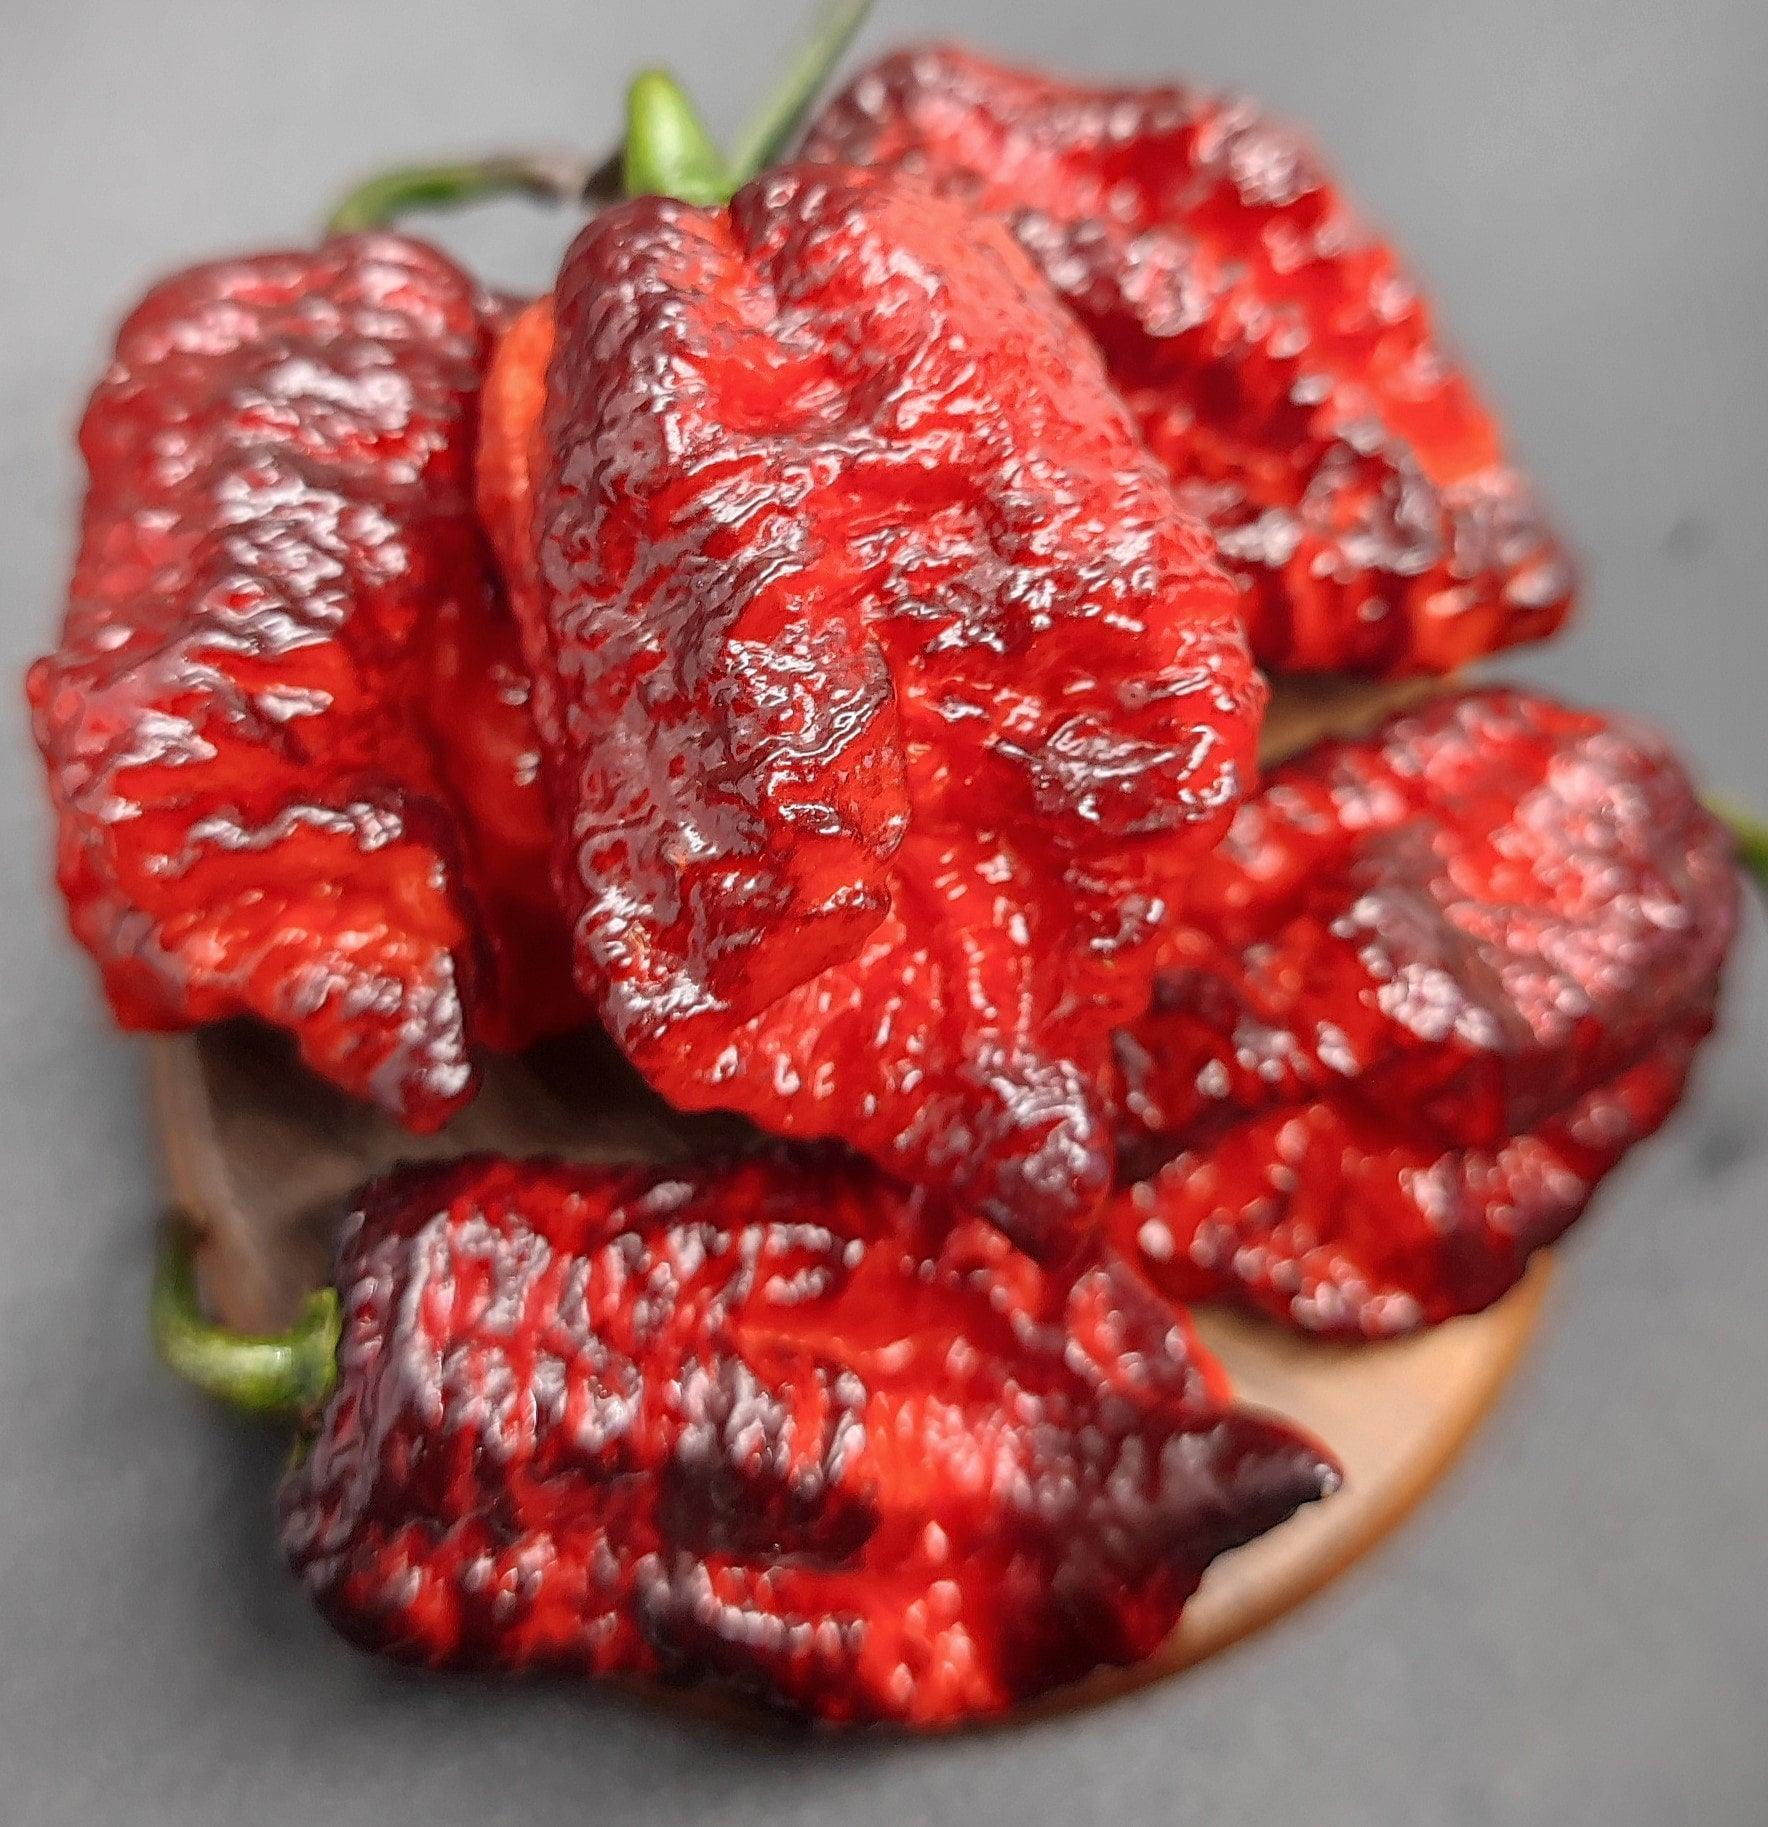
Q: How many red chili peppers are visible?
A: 5